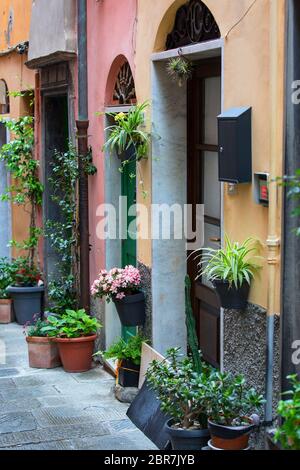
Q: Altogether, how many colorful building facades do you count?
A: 3